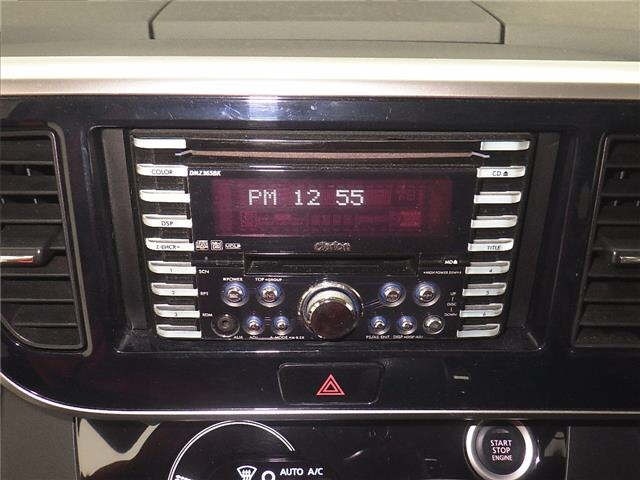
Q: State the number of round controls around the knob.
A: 10